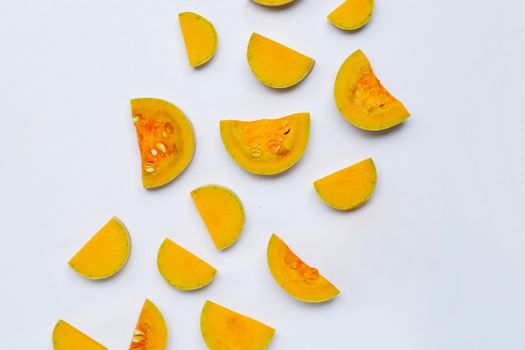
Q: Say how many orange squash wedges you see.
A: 15